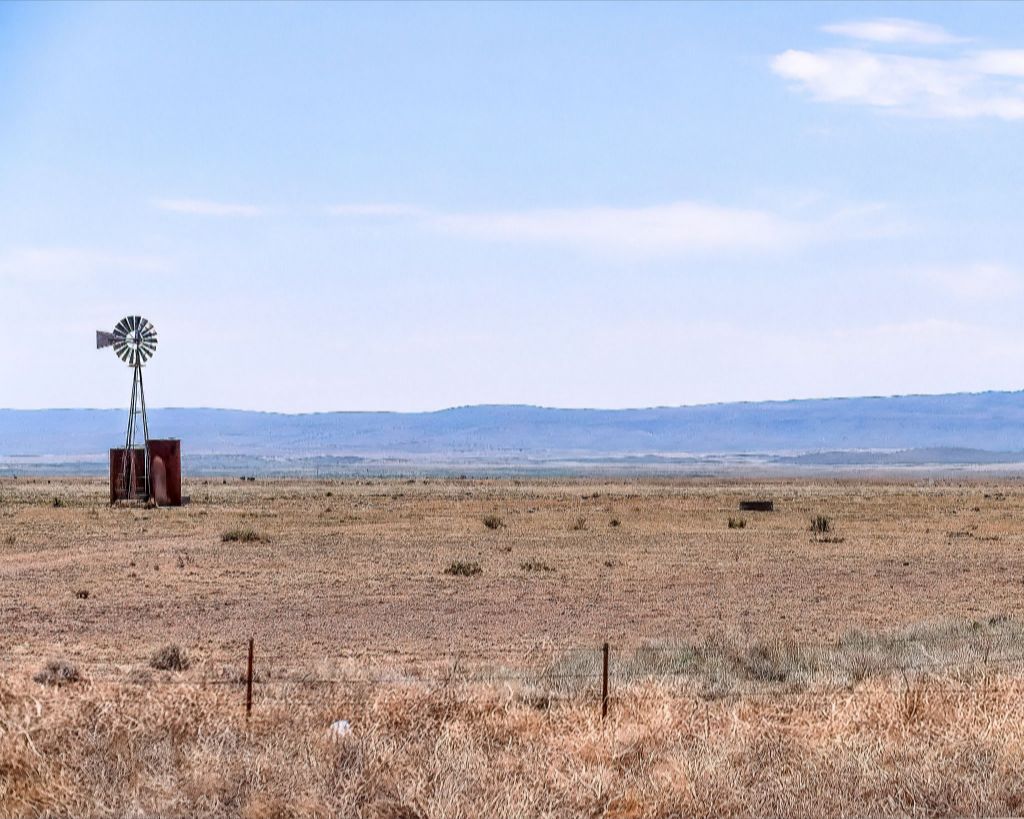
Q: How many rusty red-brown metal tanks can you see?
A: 2